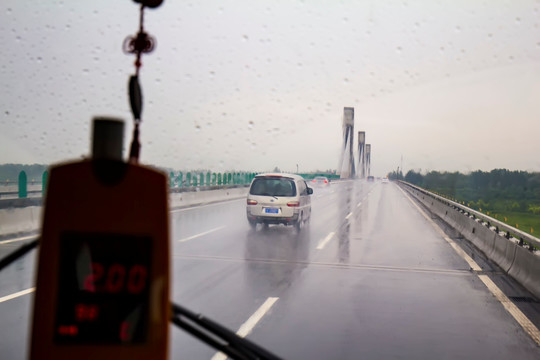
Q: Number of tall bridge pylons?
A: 3